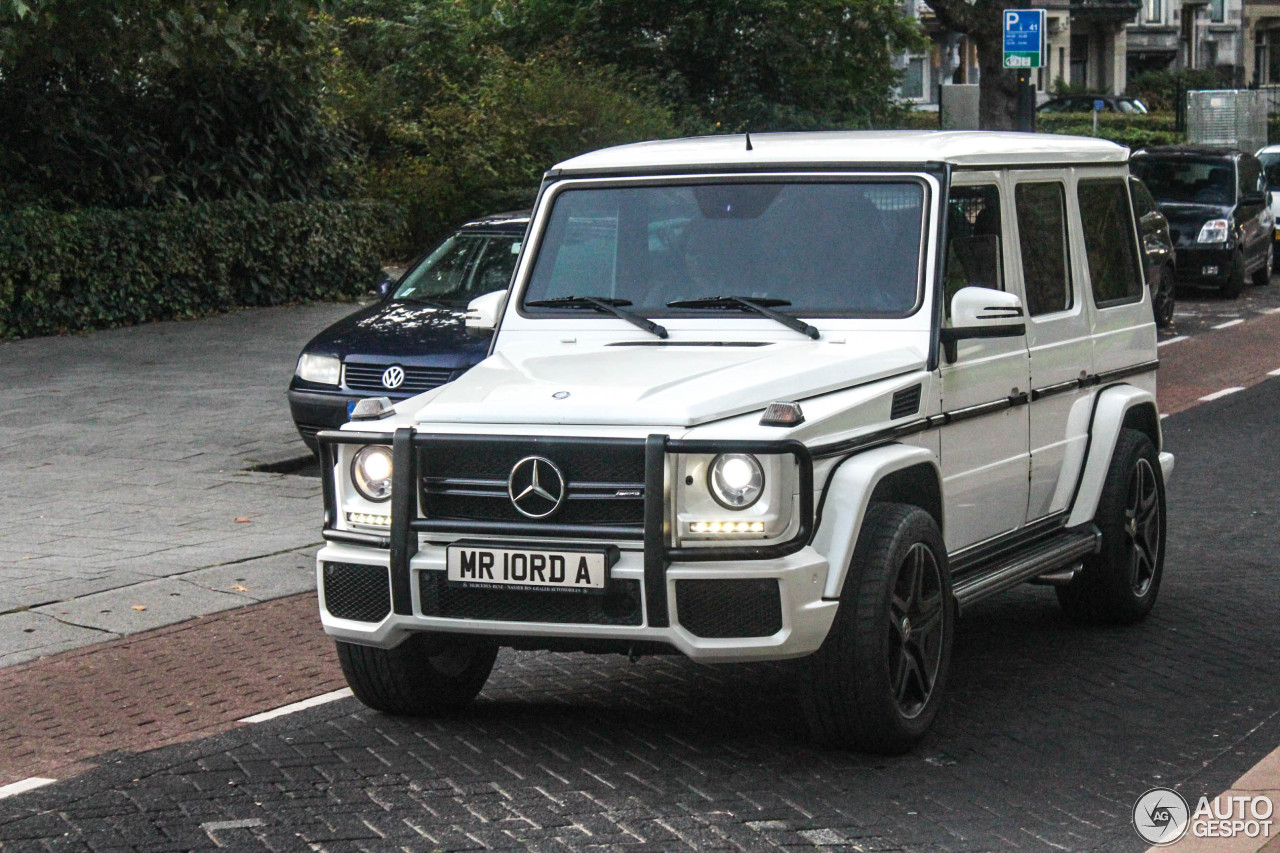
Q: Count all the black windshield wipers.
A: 2